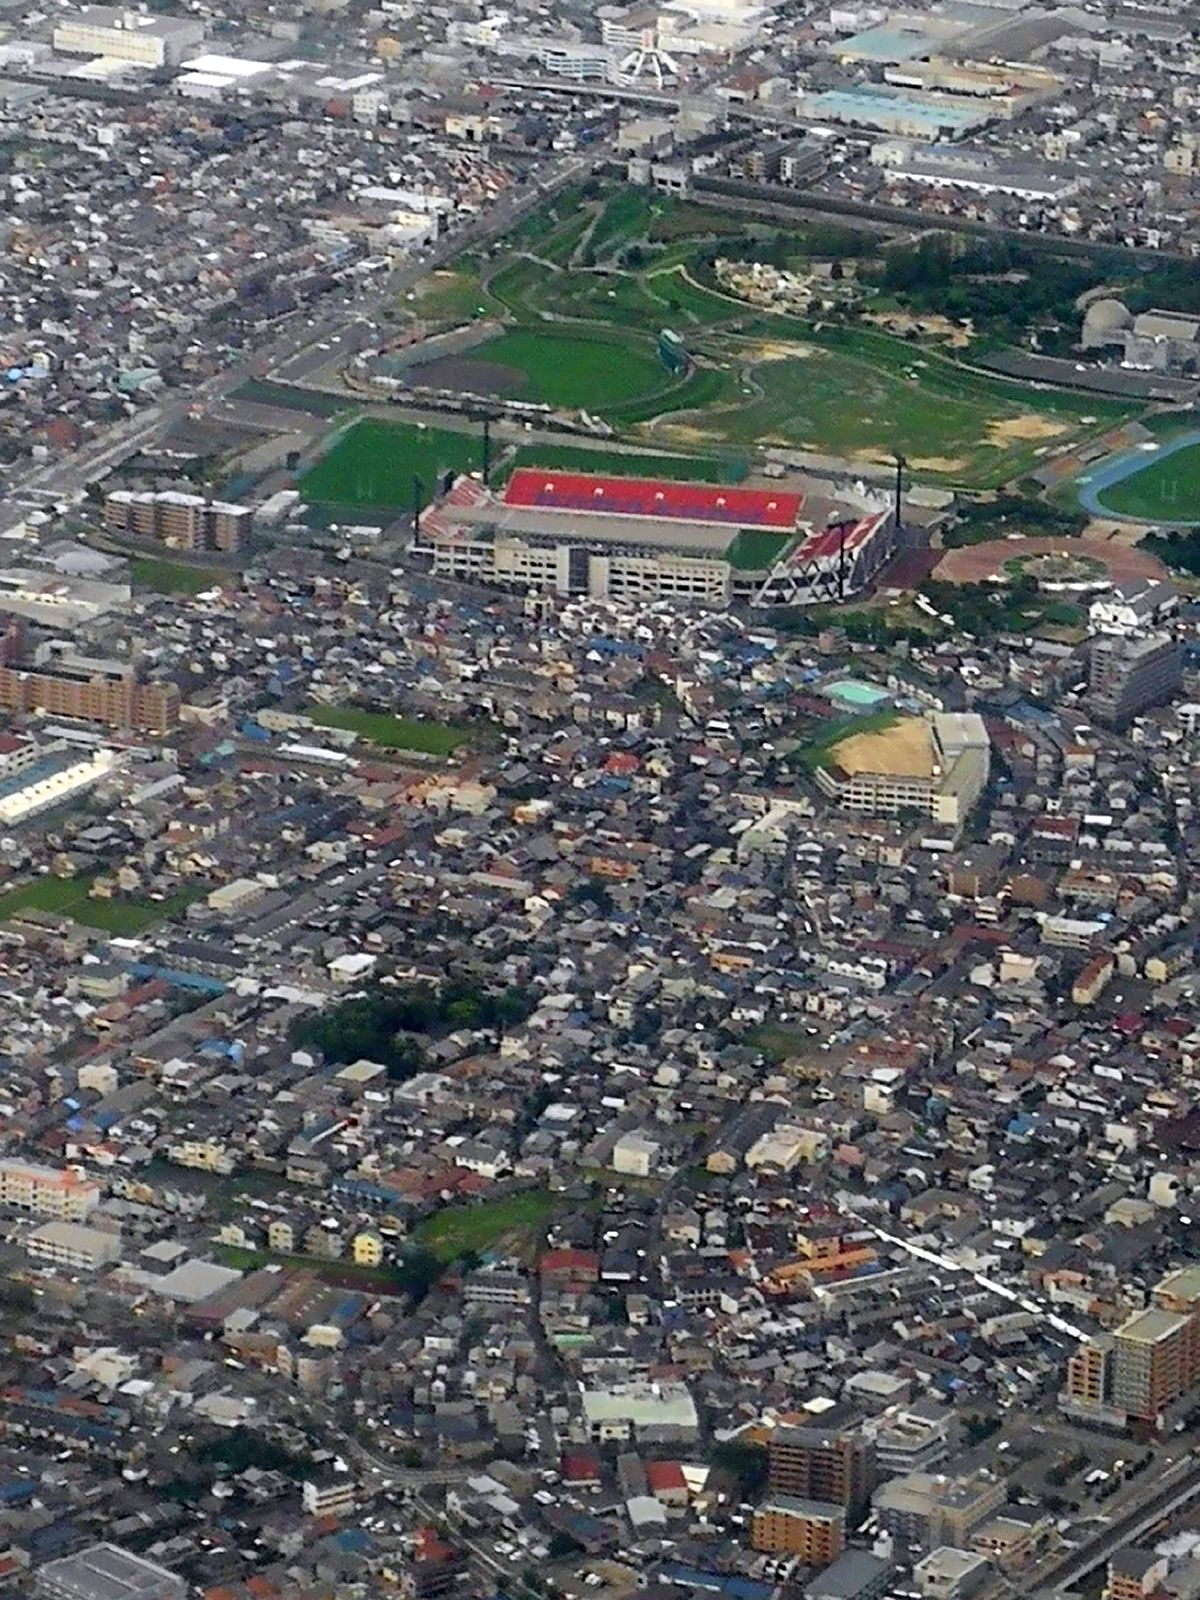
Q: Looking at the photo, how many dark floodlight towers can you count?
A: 4